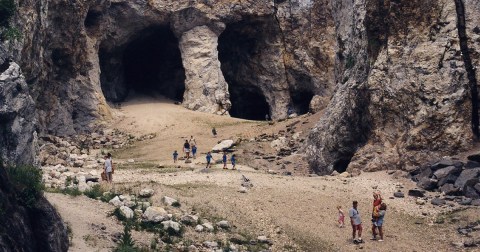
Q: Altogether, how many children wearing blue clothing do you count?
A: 5